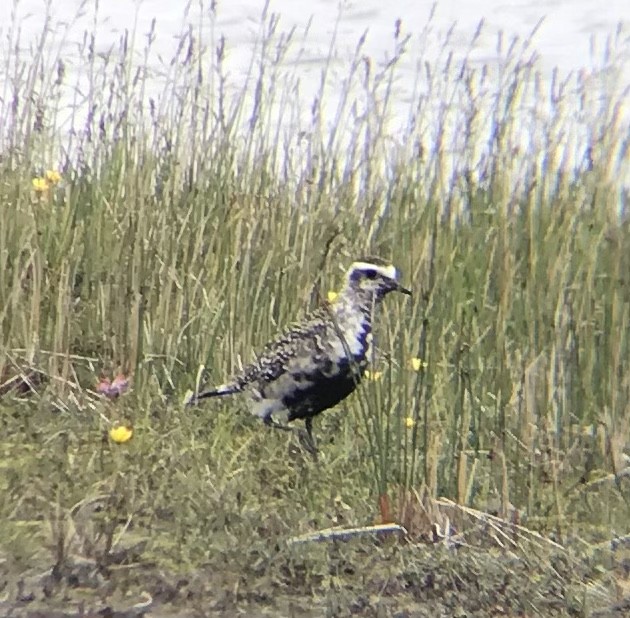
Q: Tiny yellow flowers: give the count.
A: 7